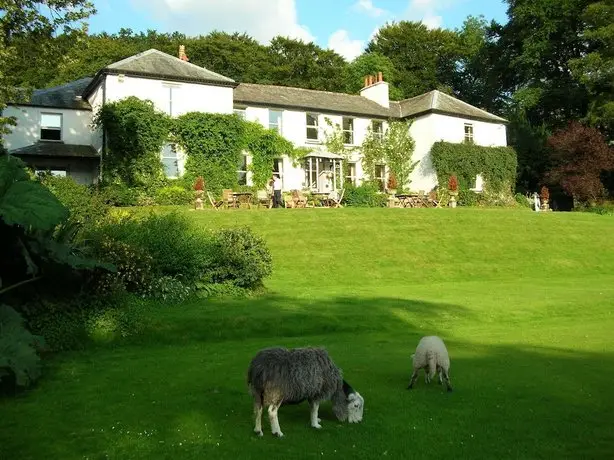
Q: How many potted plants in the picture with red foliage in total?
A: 4